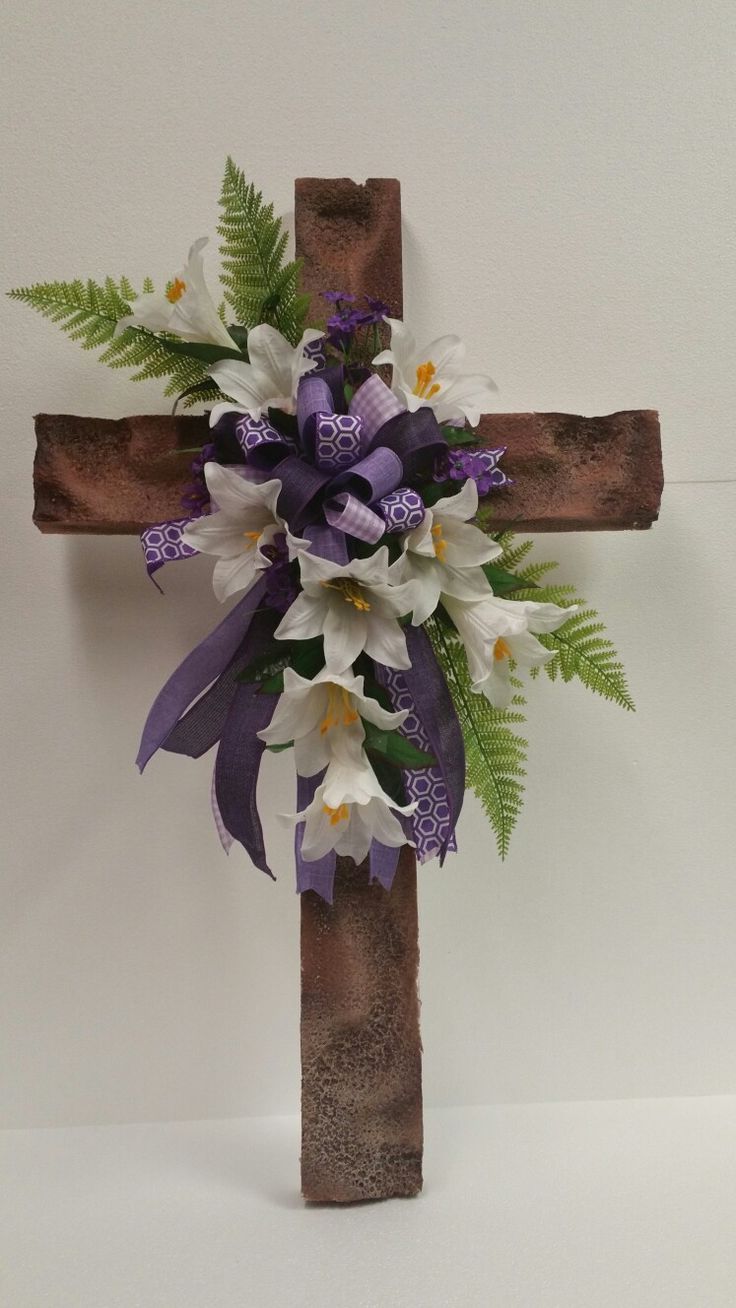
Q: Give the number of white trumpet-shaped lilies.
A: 9